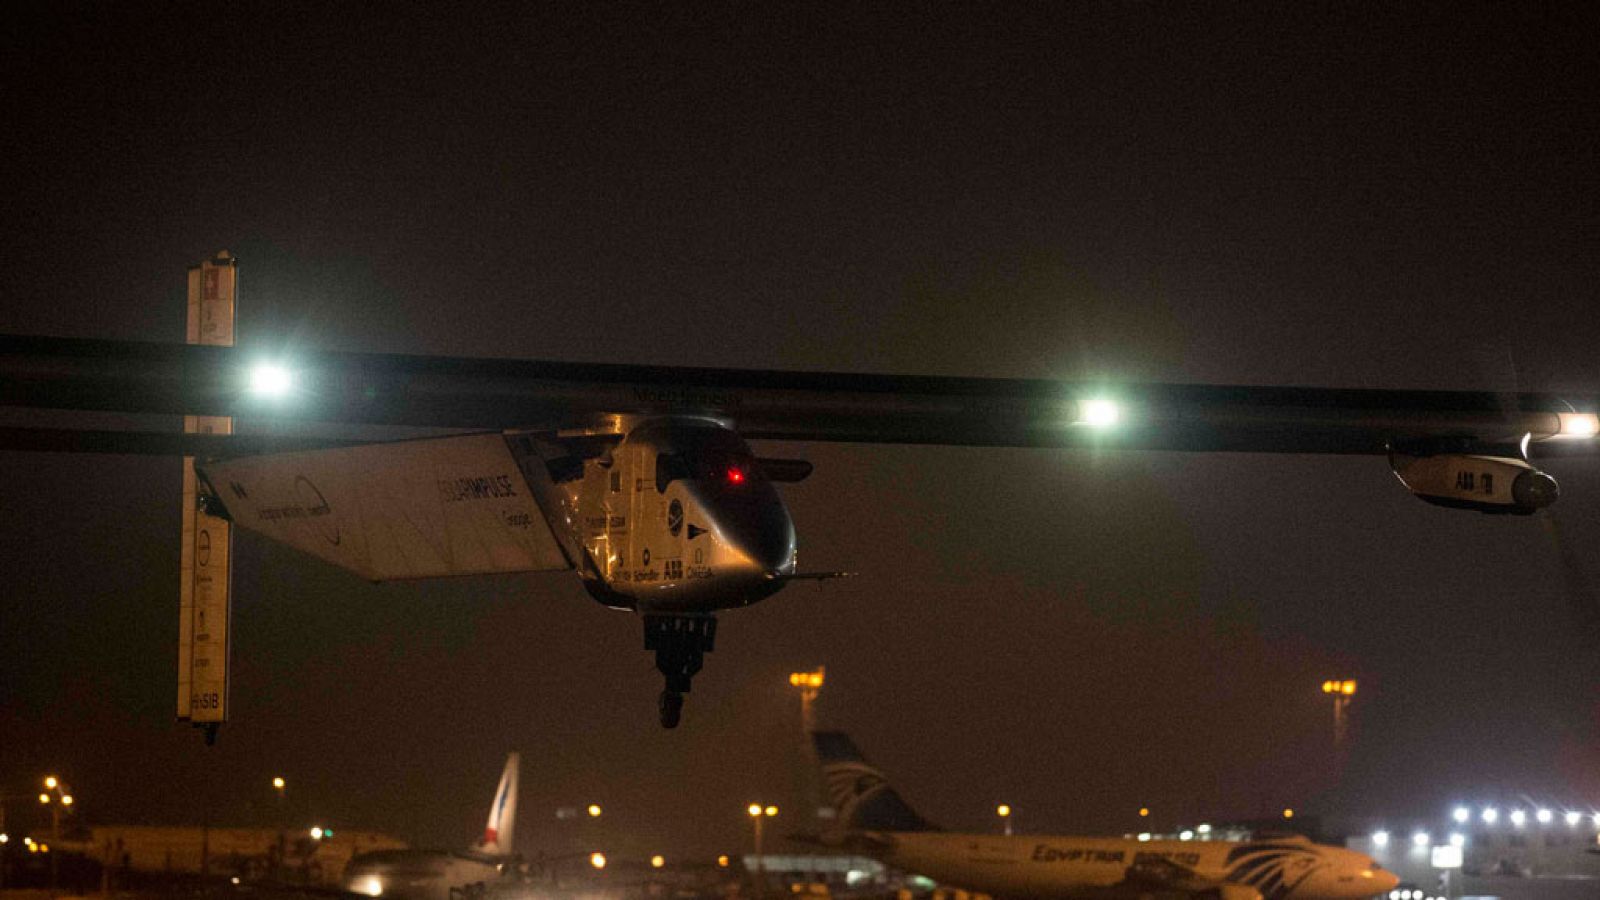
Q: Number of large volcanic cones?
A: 0